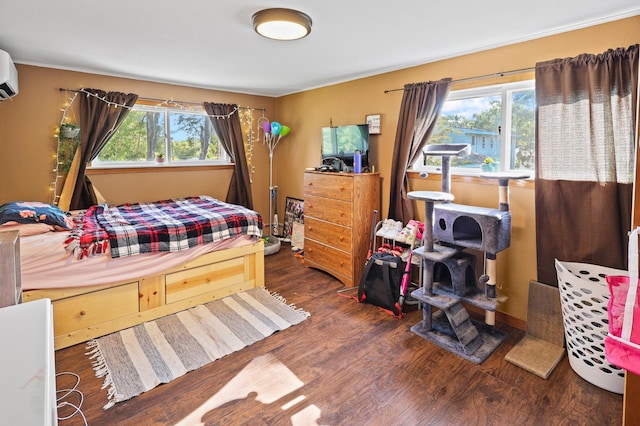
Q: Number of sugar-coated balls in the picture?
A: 0